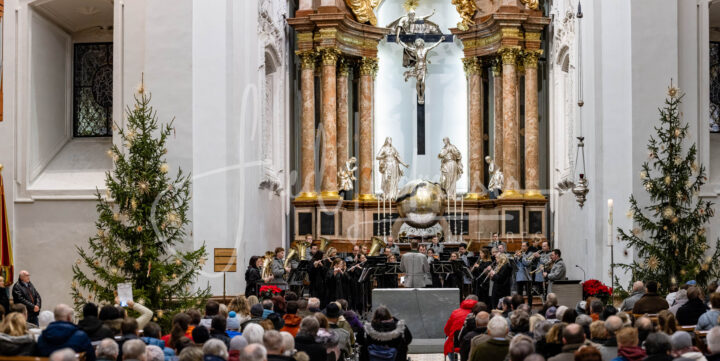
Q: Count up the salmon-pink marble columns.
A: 8